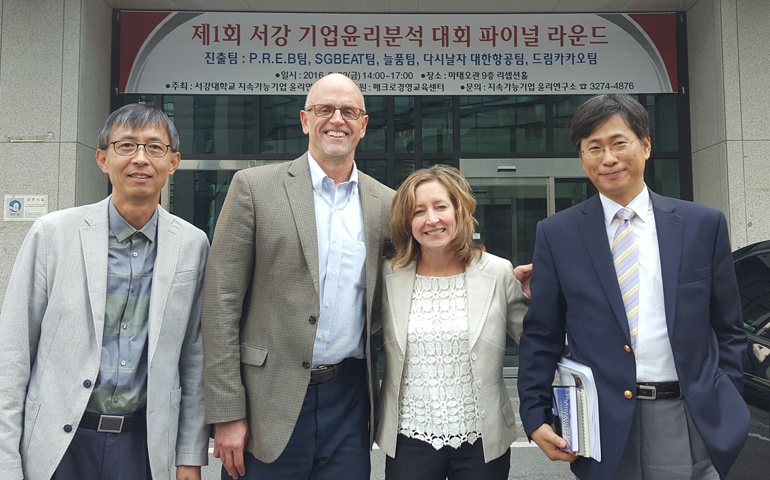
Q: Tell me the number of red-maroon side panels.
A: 2